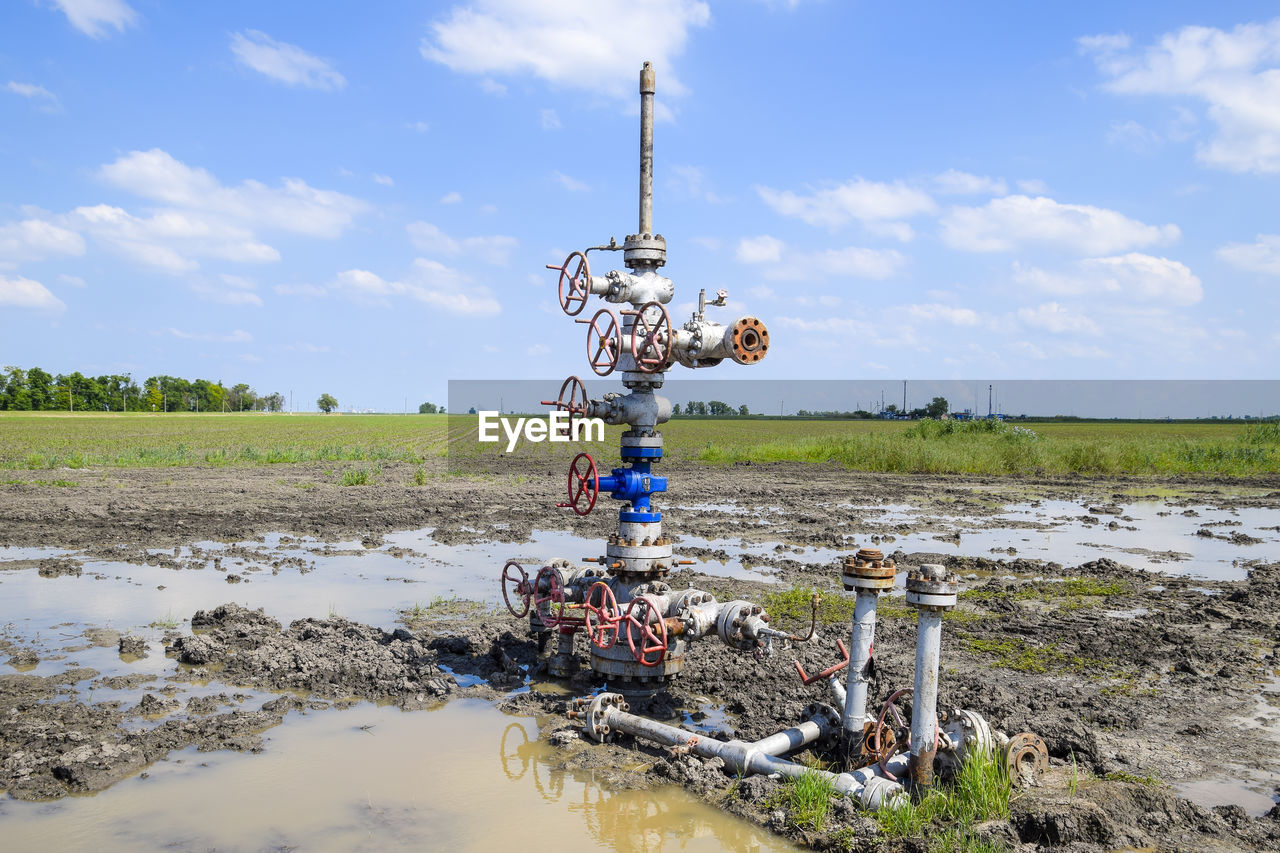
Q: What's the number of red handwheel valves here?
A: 10